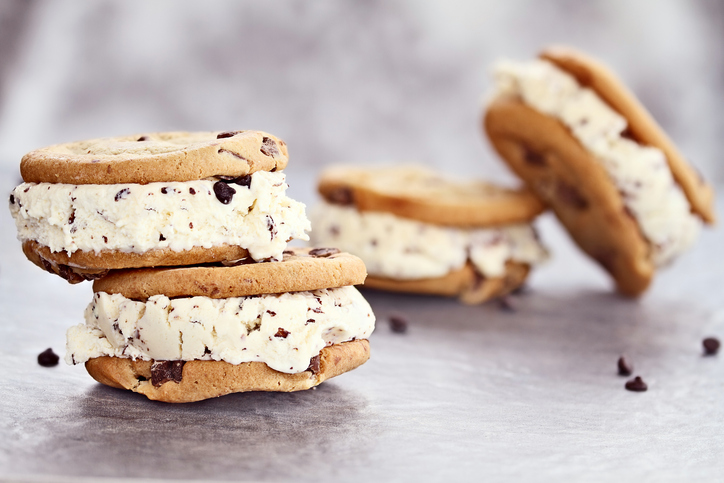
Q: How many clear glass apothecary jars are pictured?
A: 0